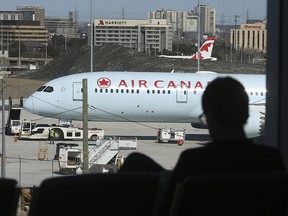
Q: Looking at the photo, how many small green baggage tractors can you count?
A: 0